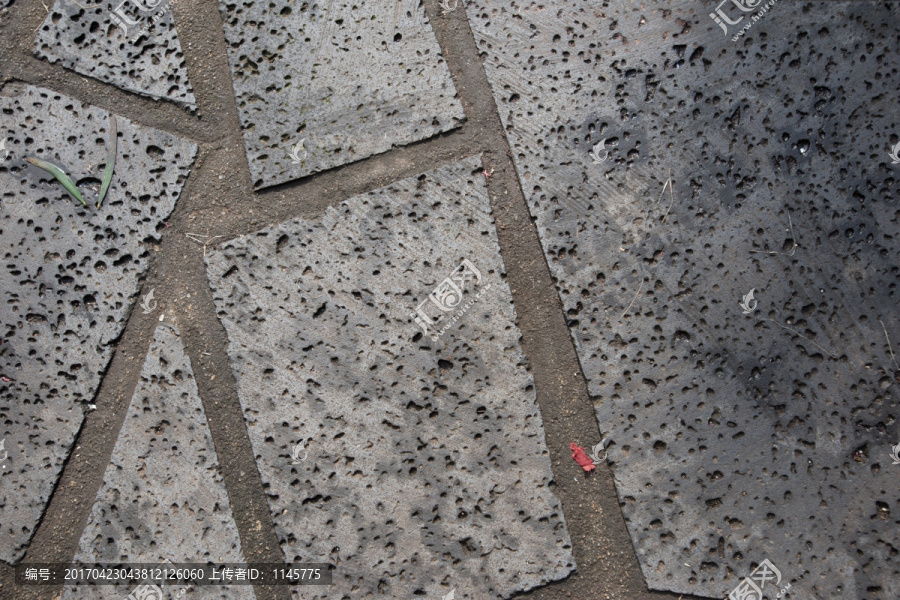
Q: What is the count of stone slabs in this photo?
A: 6